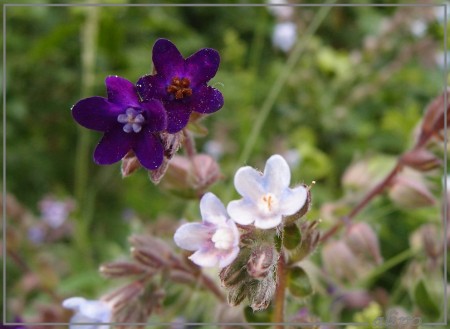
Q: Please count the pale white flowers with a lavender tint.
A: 2